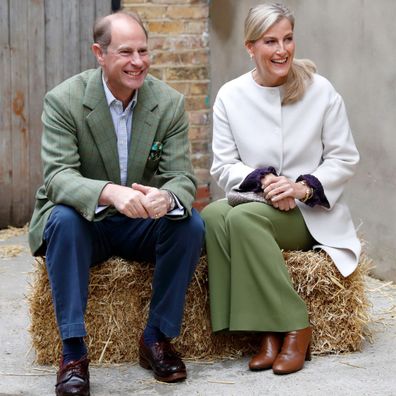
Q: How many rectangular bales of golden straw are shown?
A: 1